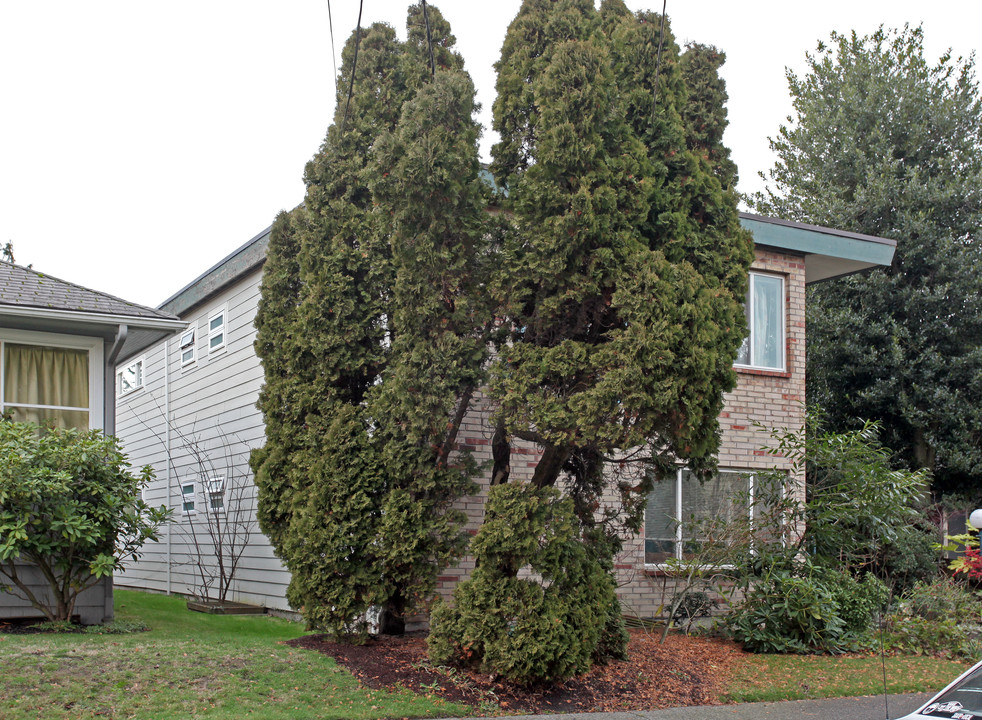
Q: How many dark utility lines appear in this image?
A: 4